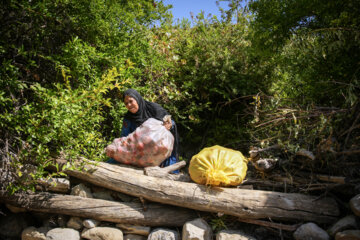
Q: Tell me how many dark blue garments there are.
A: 1